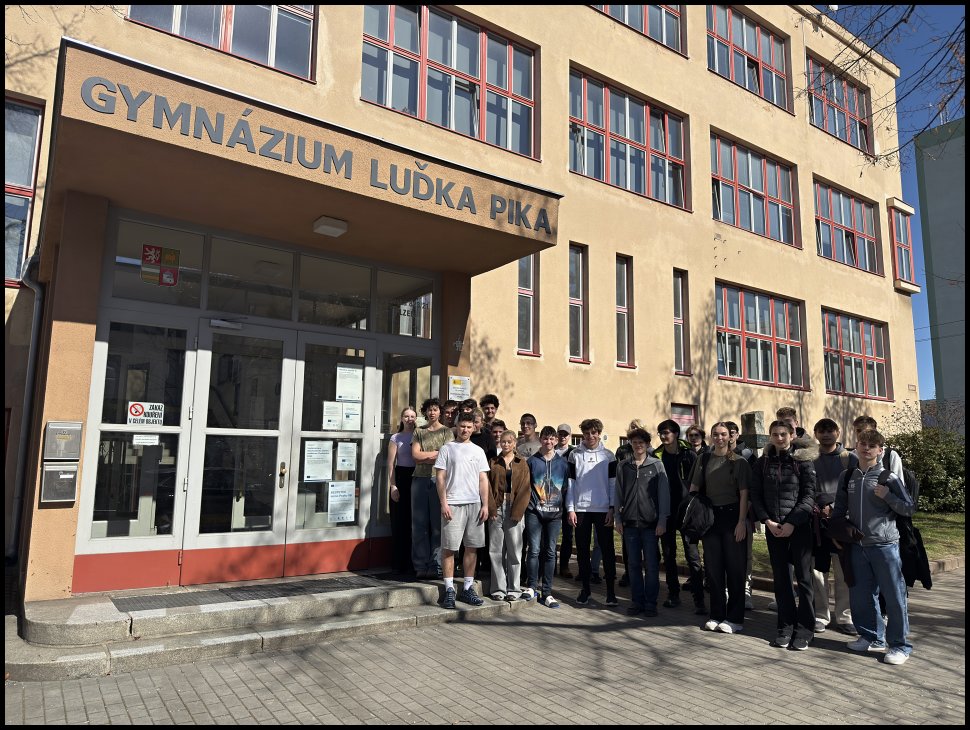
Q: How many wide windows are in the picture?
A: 10